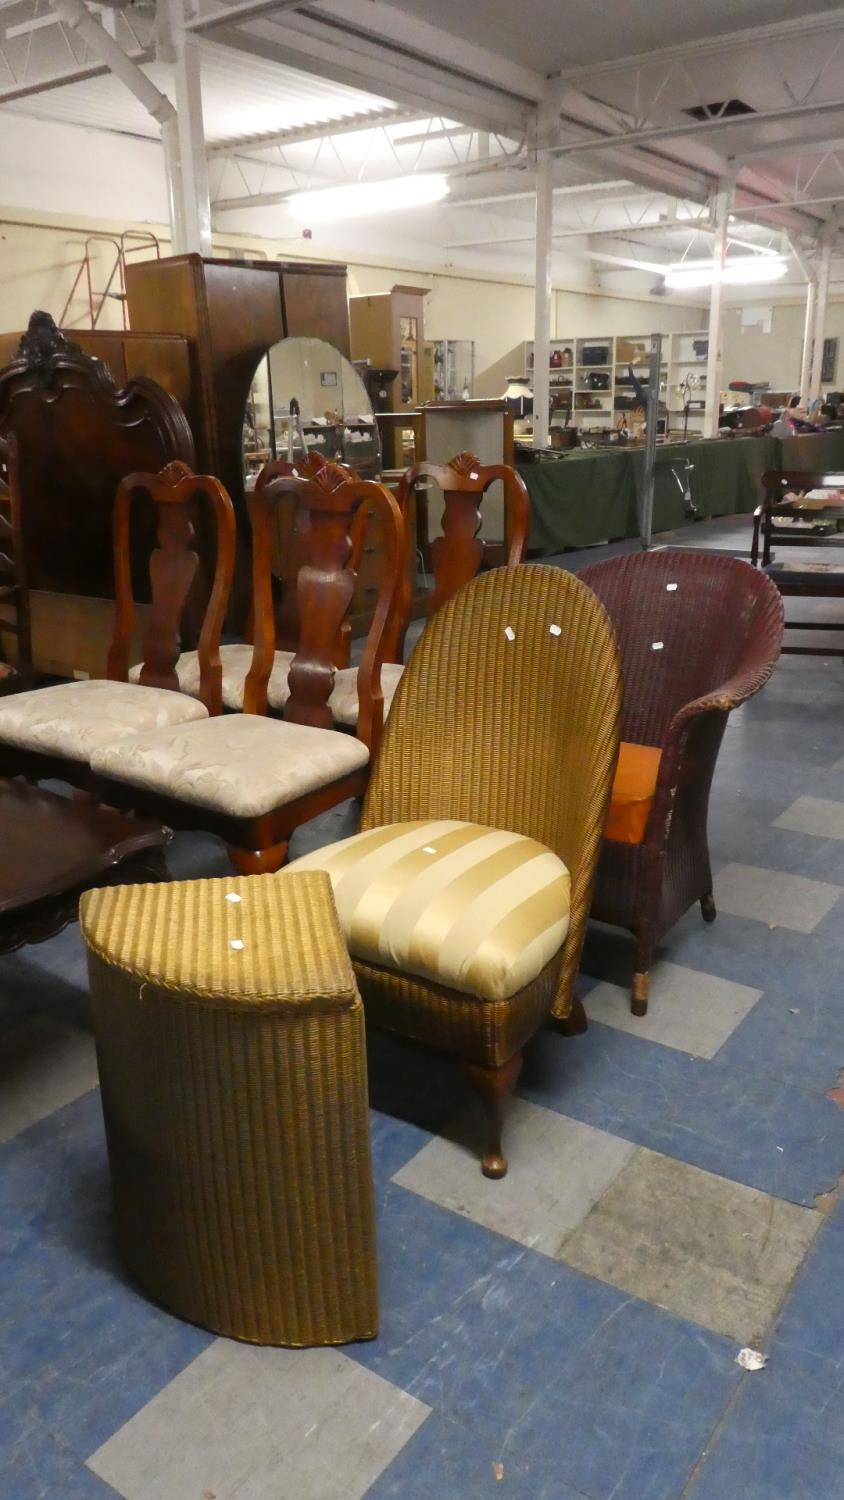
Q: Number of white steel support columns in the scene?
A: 4